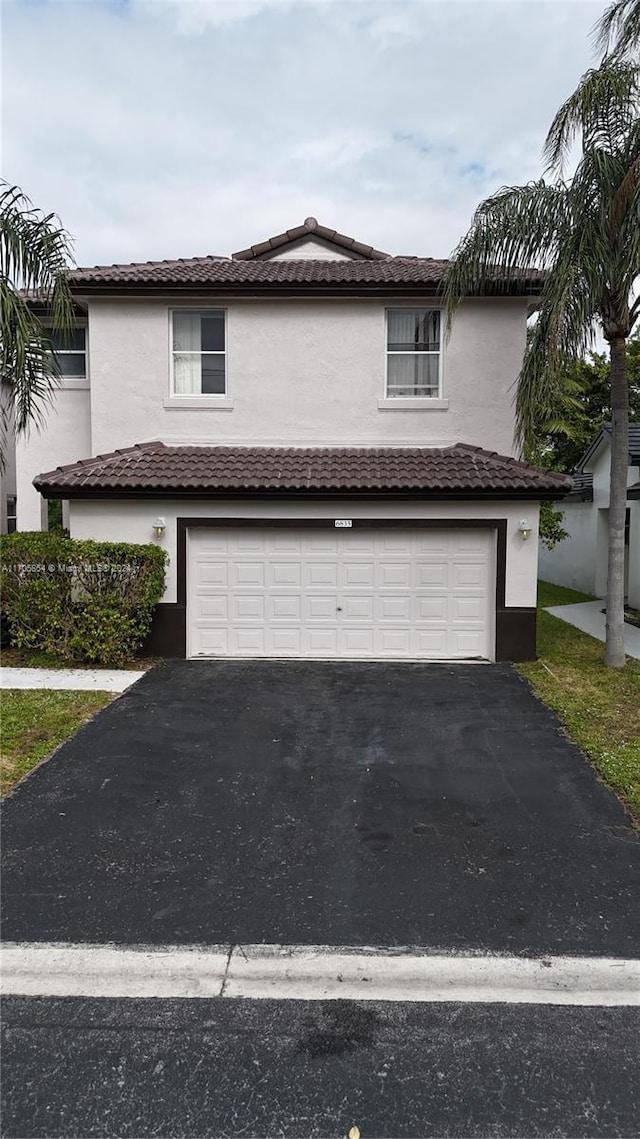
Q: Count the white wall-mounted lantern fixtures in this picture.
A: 2